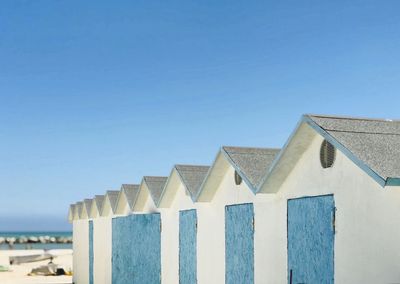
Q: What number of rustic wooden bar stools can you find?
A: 0